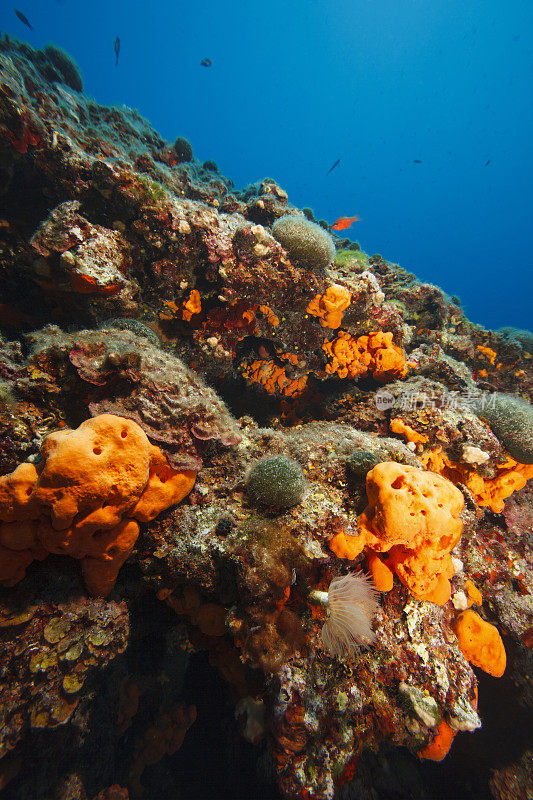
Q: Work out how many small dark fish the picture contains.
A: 6